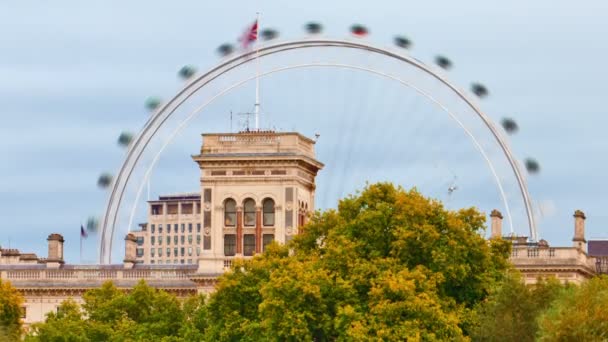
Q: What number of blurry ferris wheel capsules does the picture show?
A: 14